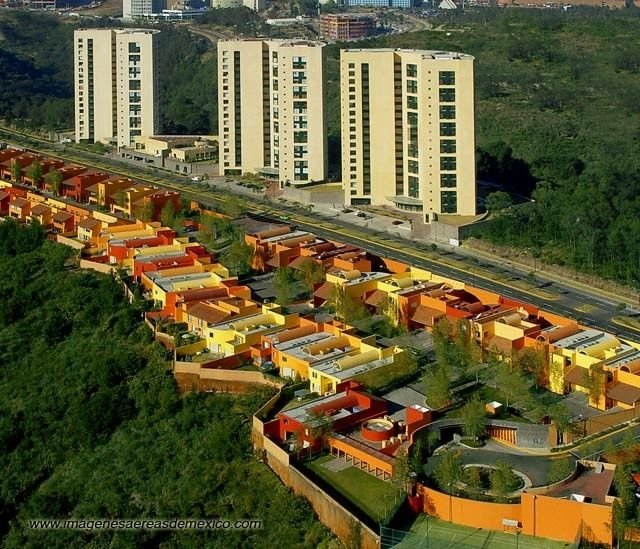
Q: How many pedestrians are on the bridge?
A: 0